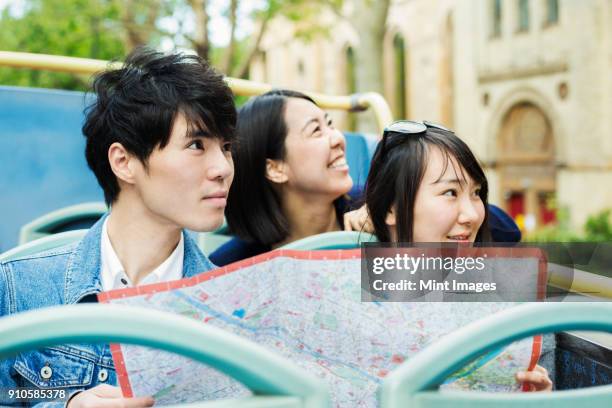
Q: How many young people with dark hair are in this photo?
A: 3